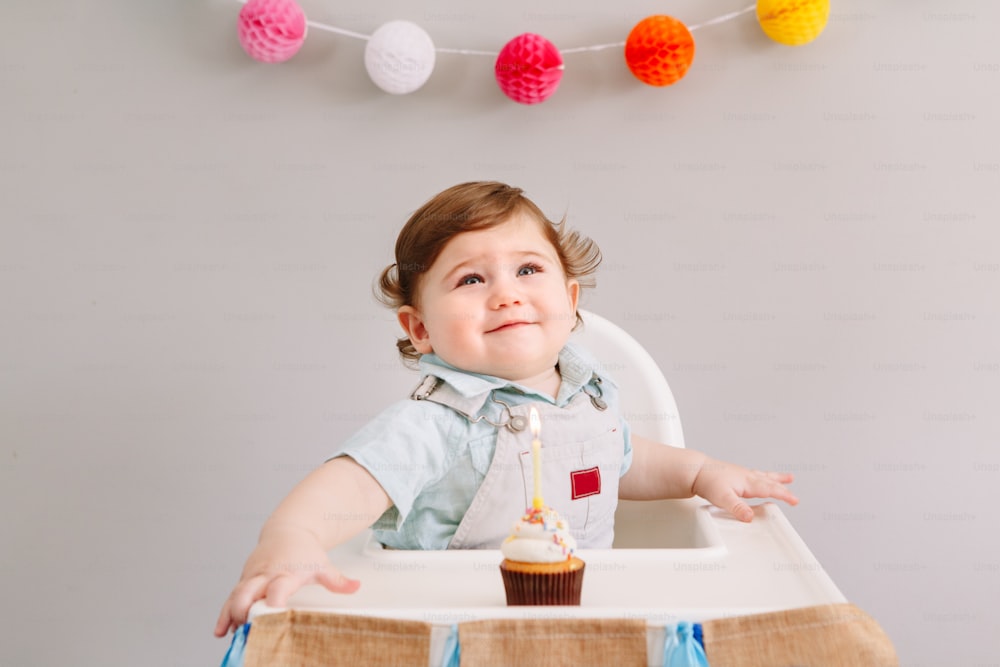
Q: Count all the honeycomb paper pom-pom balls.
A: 5